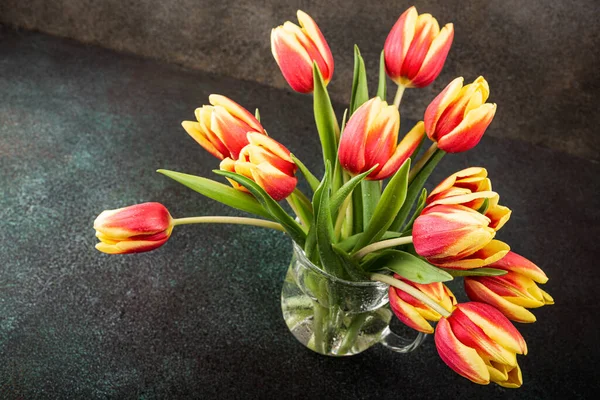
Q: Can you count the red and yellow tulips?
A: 12